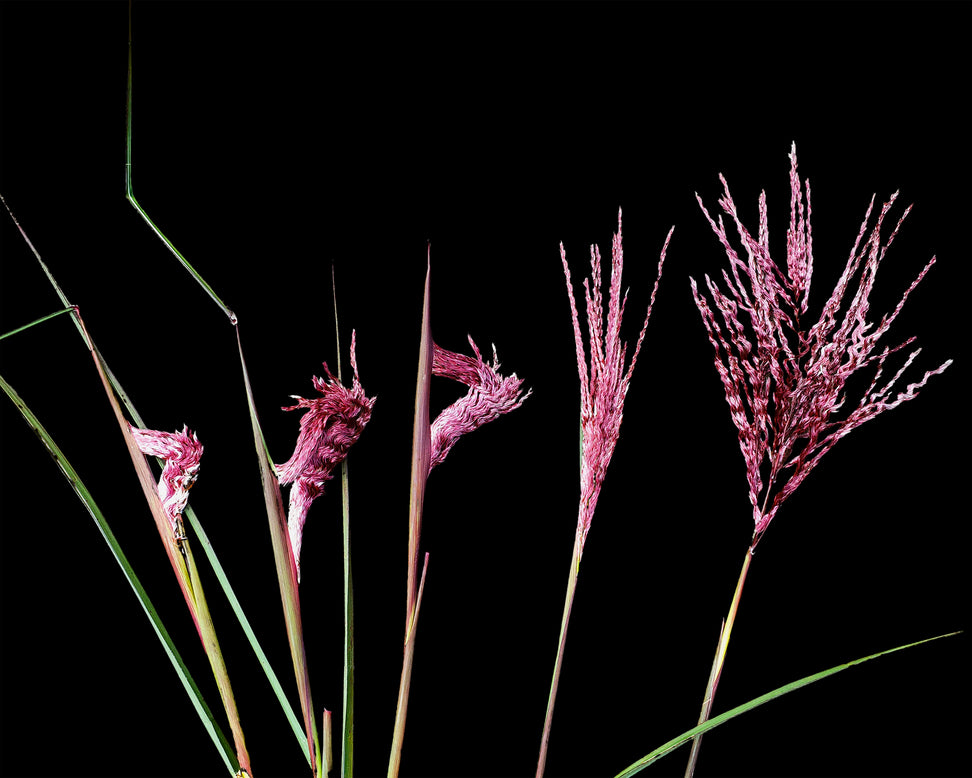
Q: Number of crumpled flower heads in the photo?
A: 3